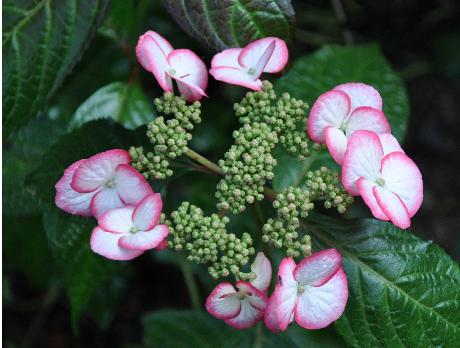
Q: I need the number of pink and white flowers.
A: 8